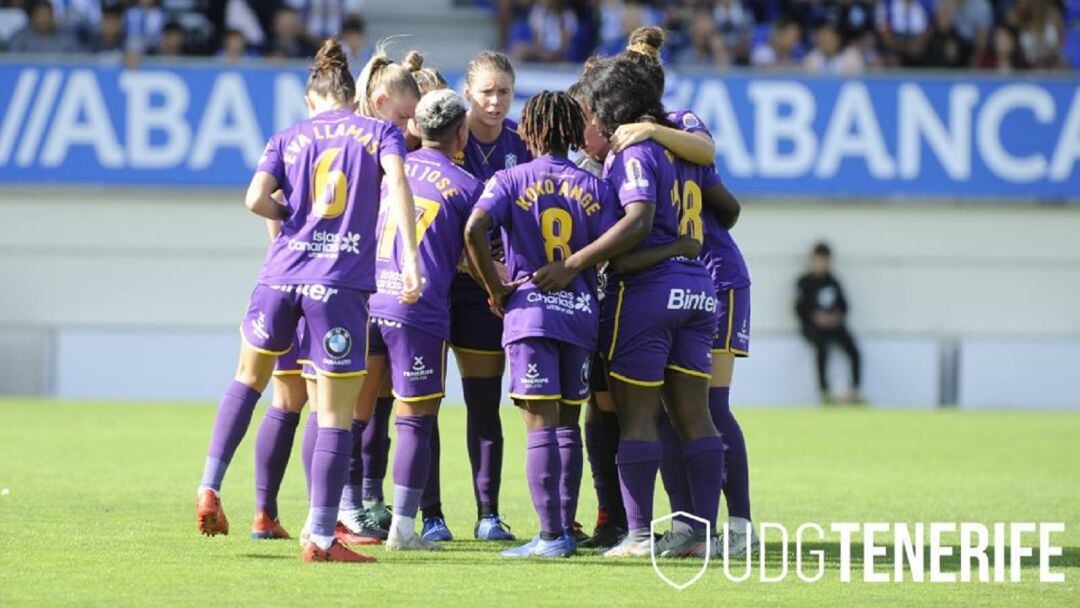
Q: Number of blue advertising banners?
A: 2